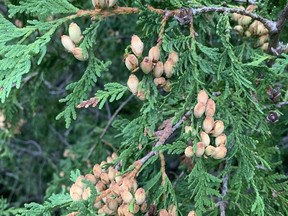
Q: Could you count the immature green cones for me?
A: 0